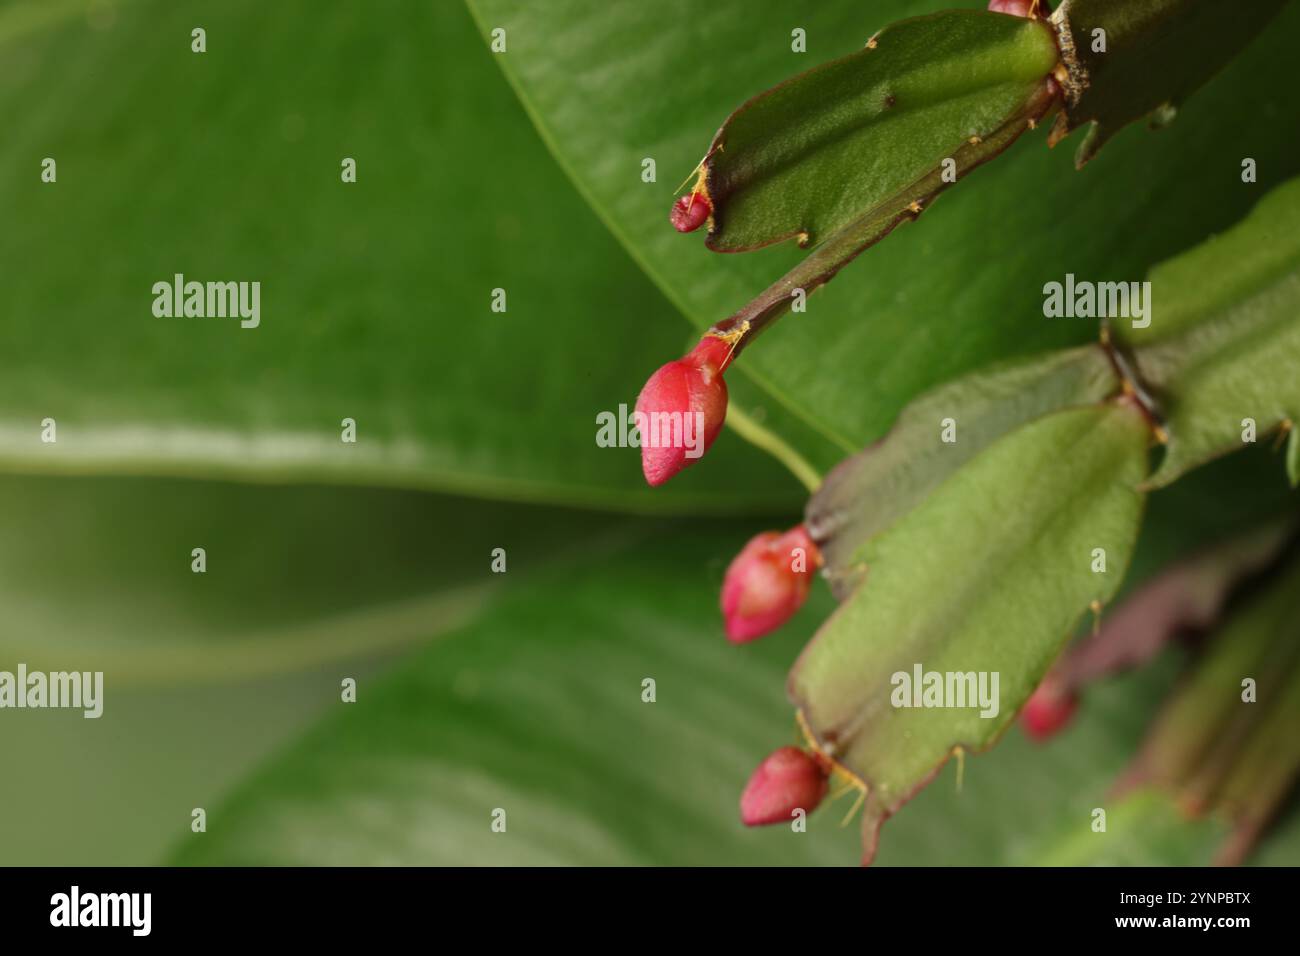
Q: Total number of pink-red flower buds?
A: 6